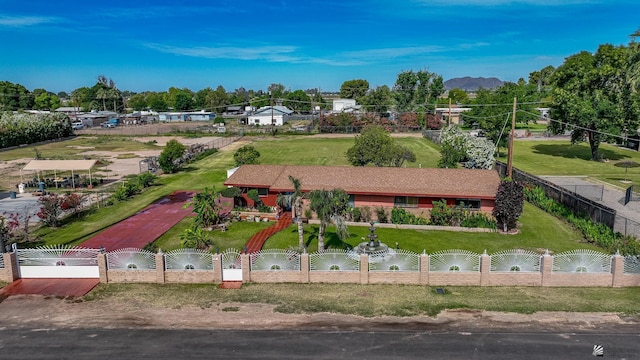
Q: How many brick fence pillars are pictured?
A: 11